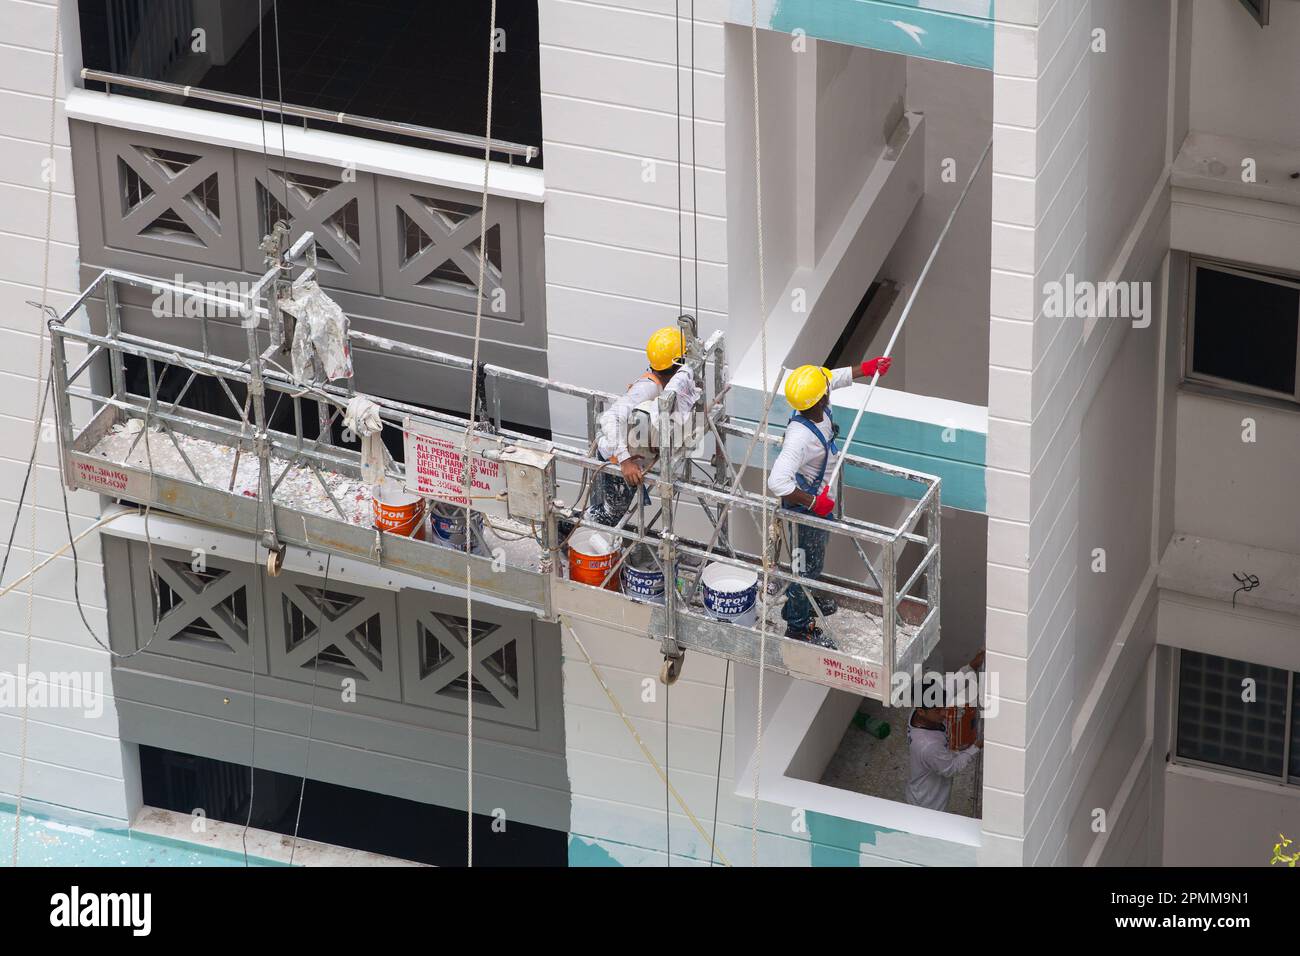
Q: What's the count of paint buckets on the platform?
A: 5